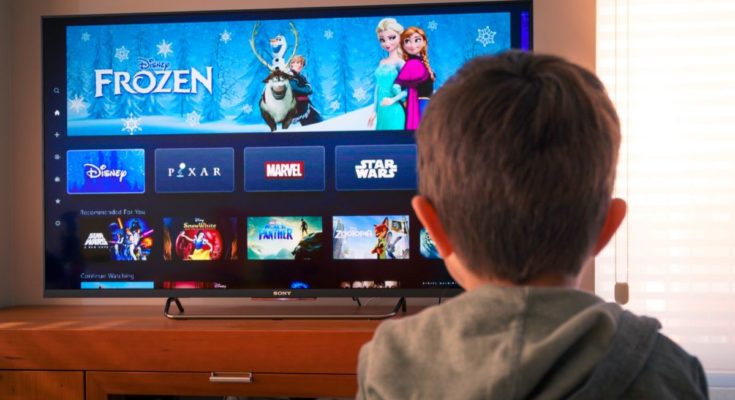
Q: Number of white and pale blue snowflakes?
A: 13